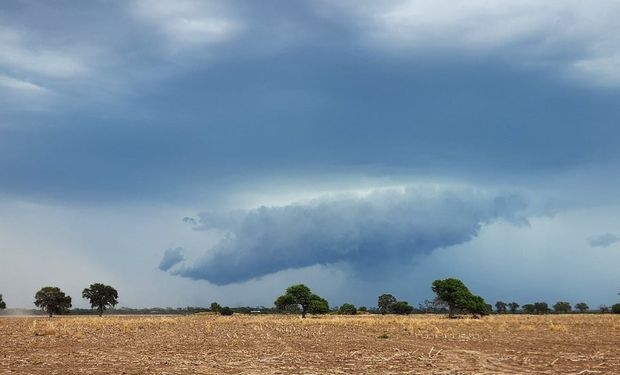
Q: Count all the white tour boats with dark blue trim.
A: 0